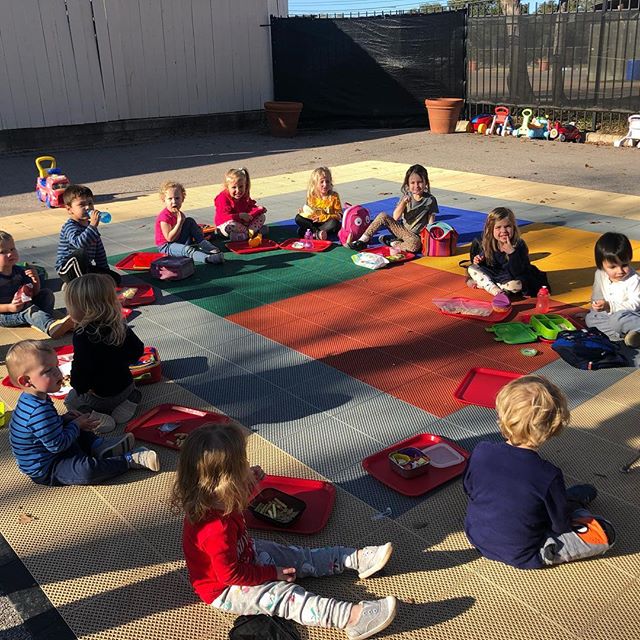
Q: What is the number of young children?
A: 12